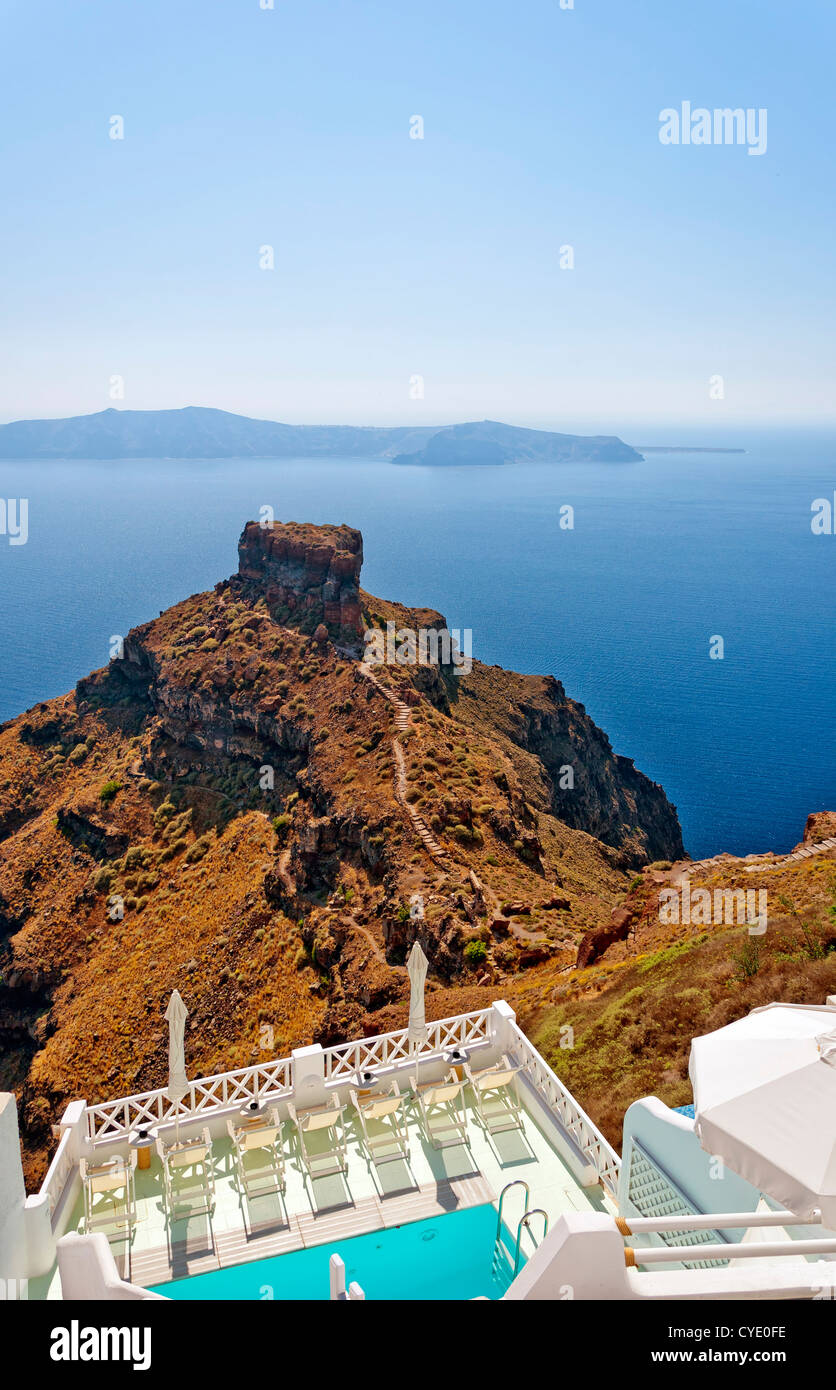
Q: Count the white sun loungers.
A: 7